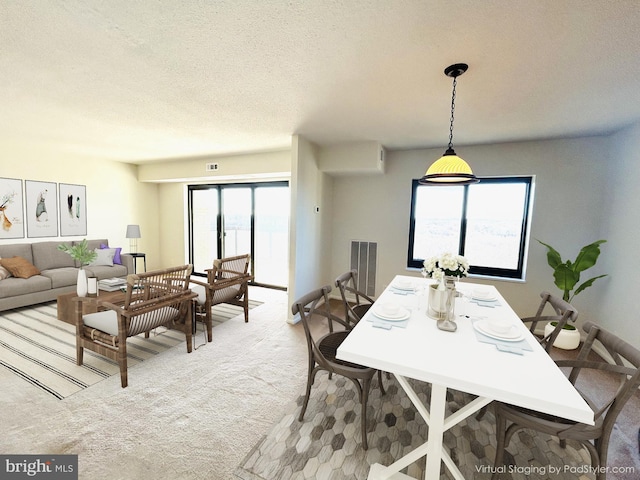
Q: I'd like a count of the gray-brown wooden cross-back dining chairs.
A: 4